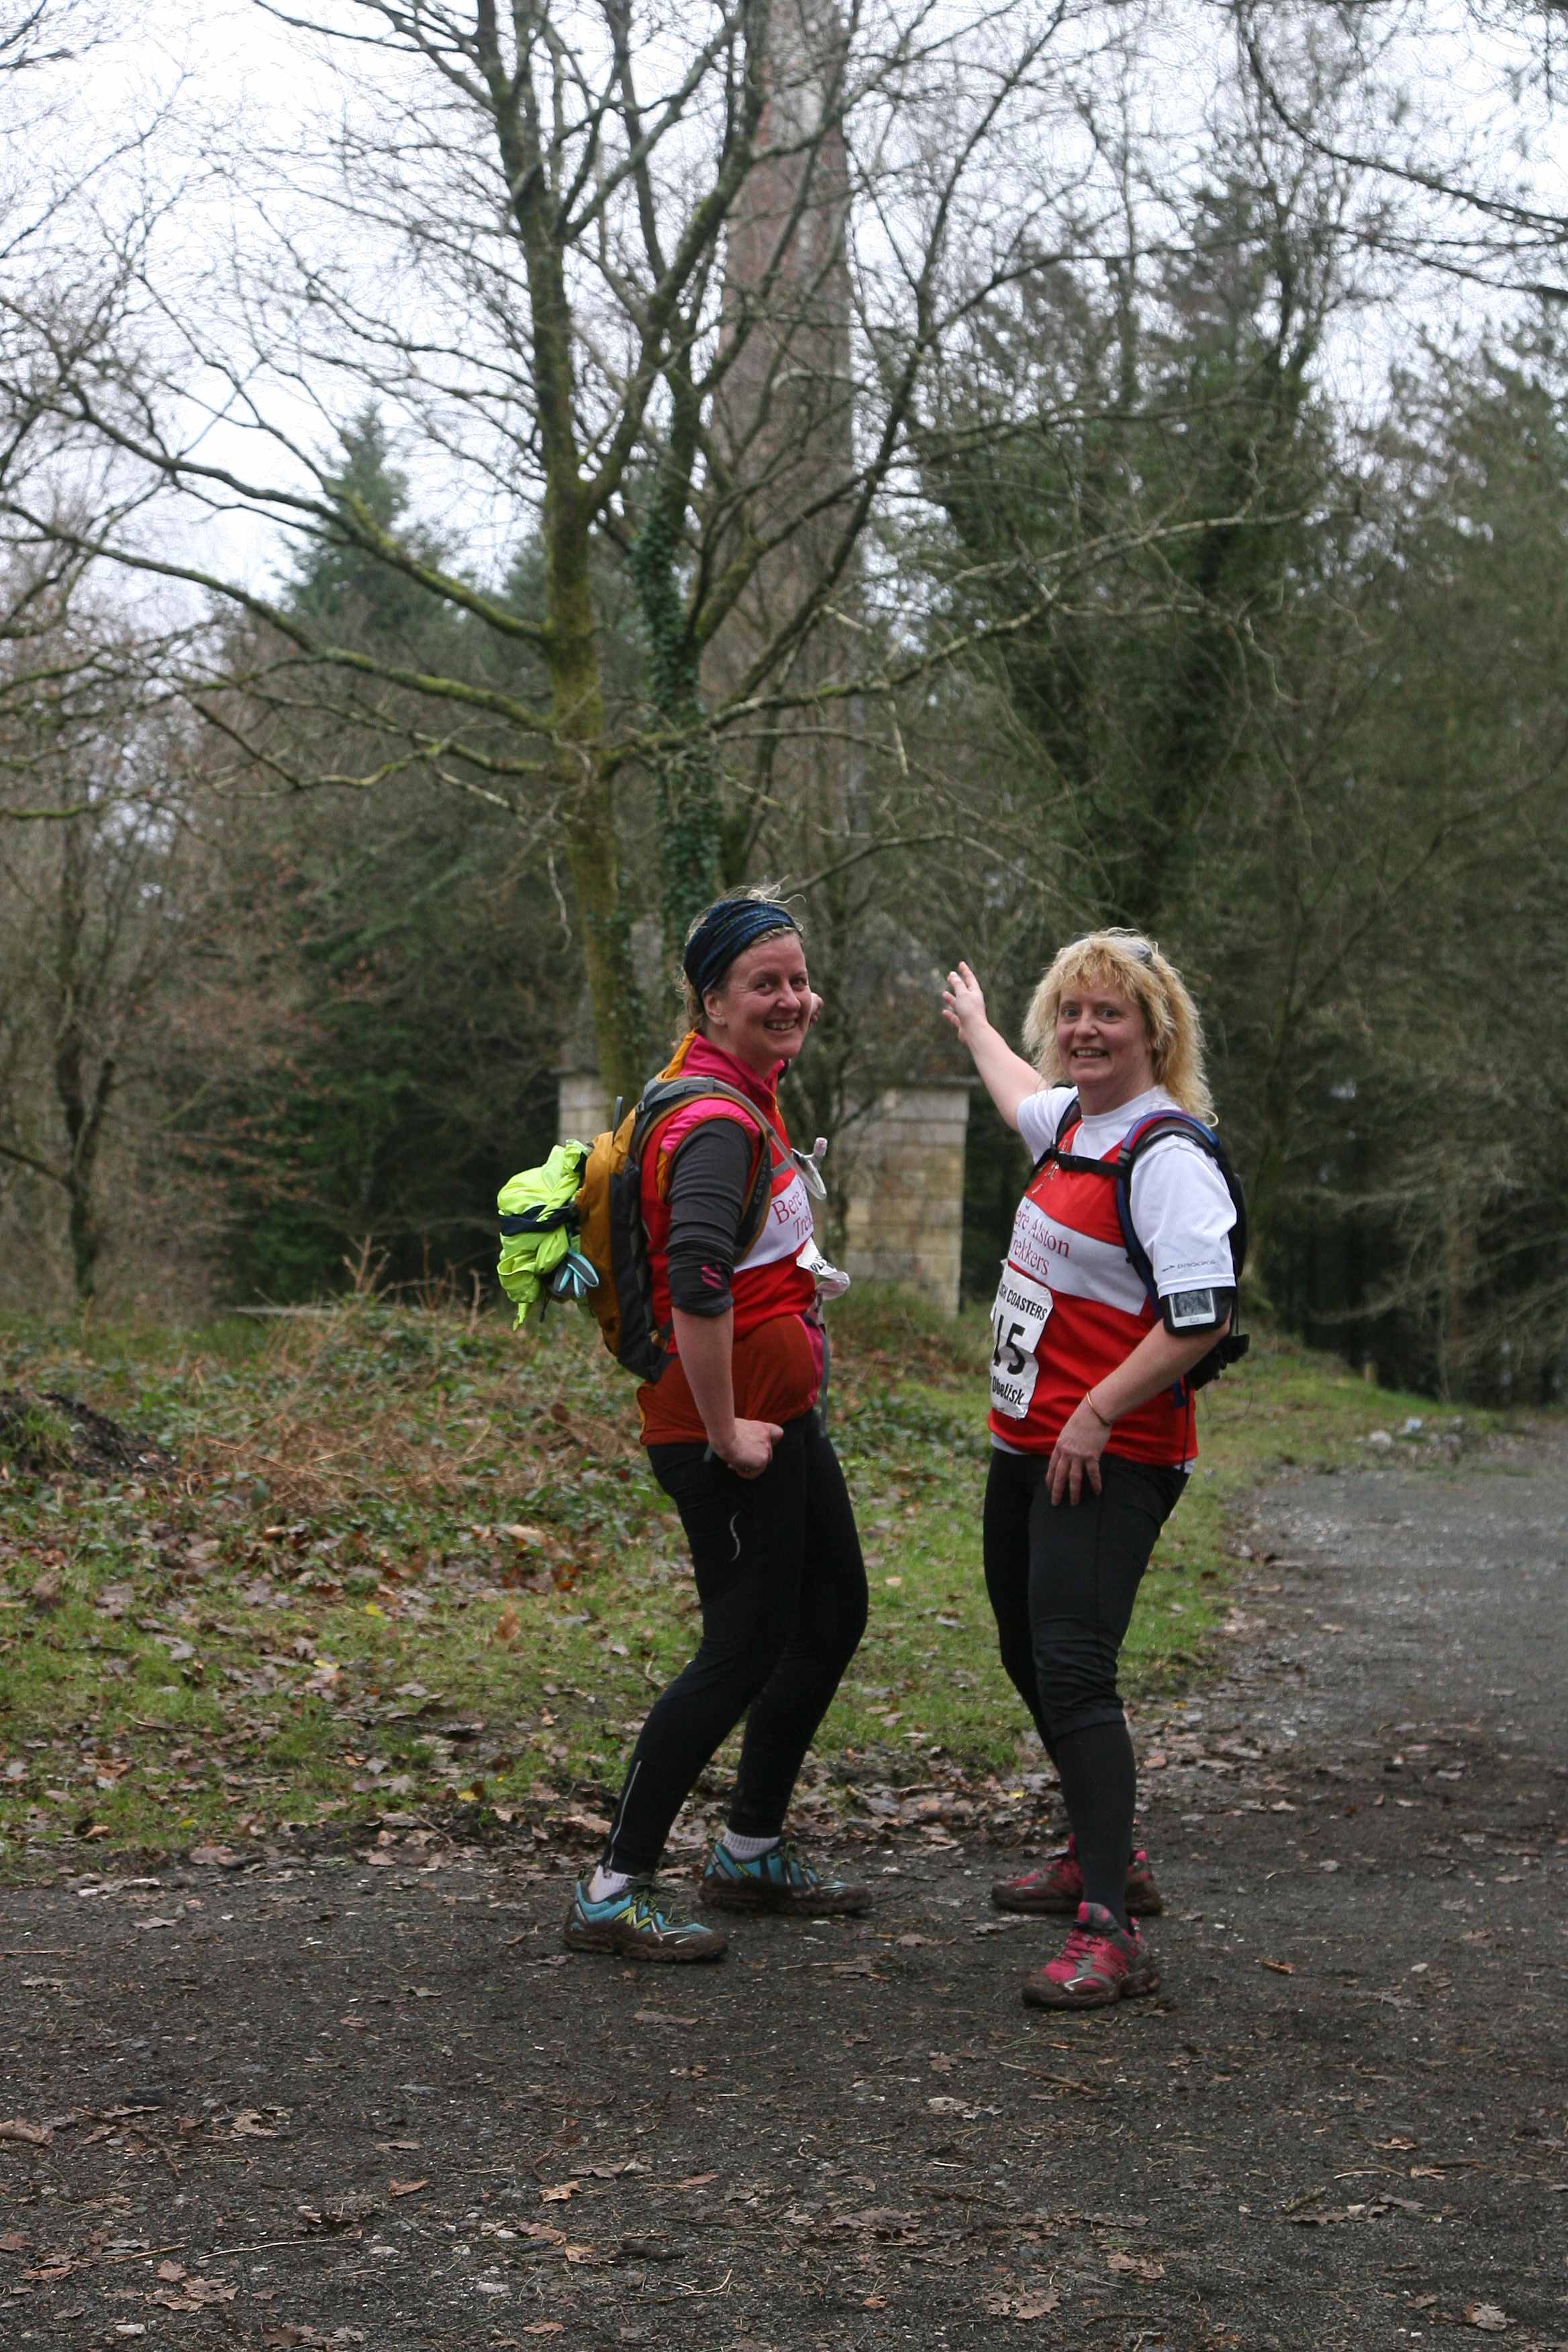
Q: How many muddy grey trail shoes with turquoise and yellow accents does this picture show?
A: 2